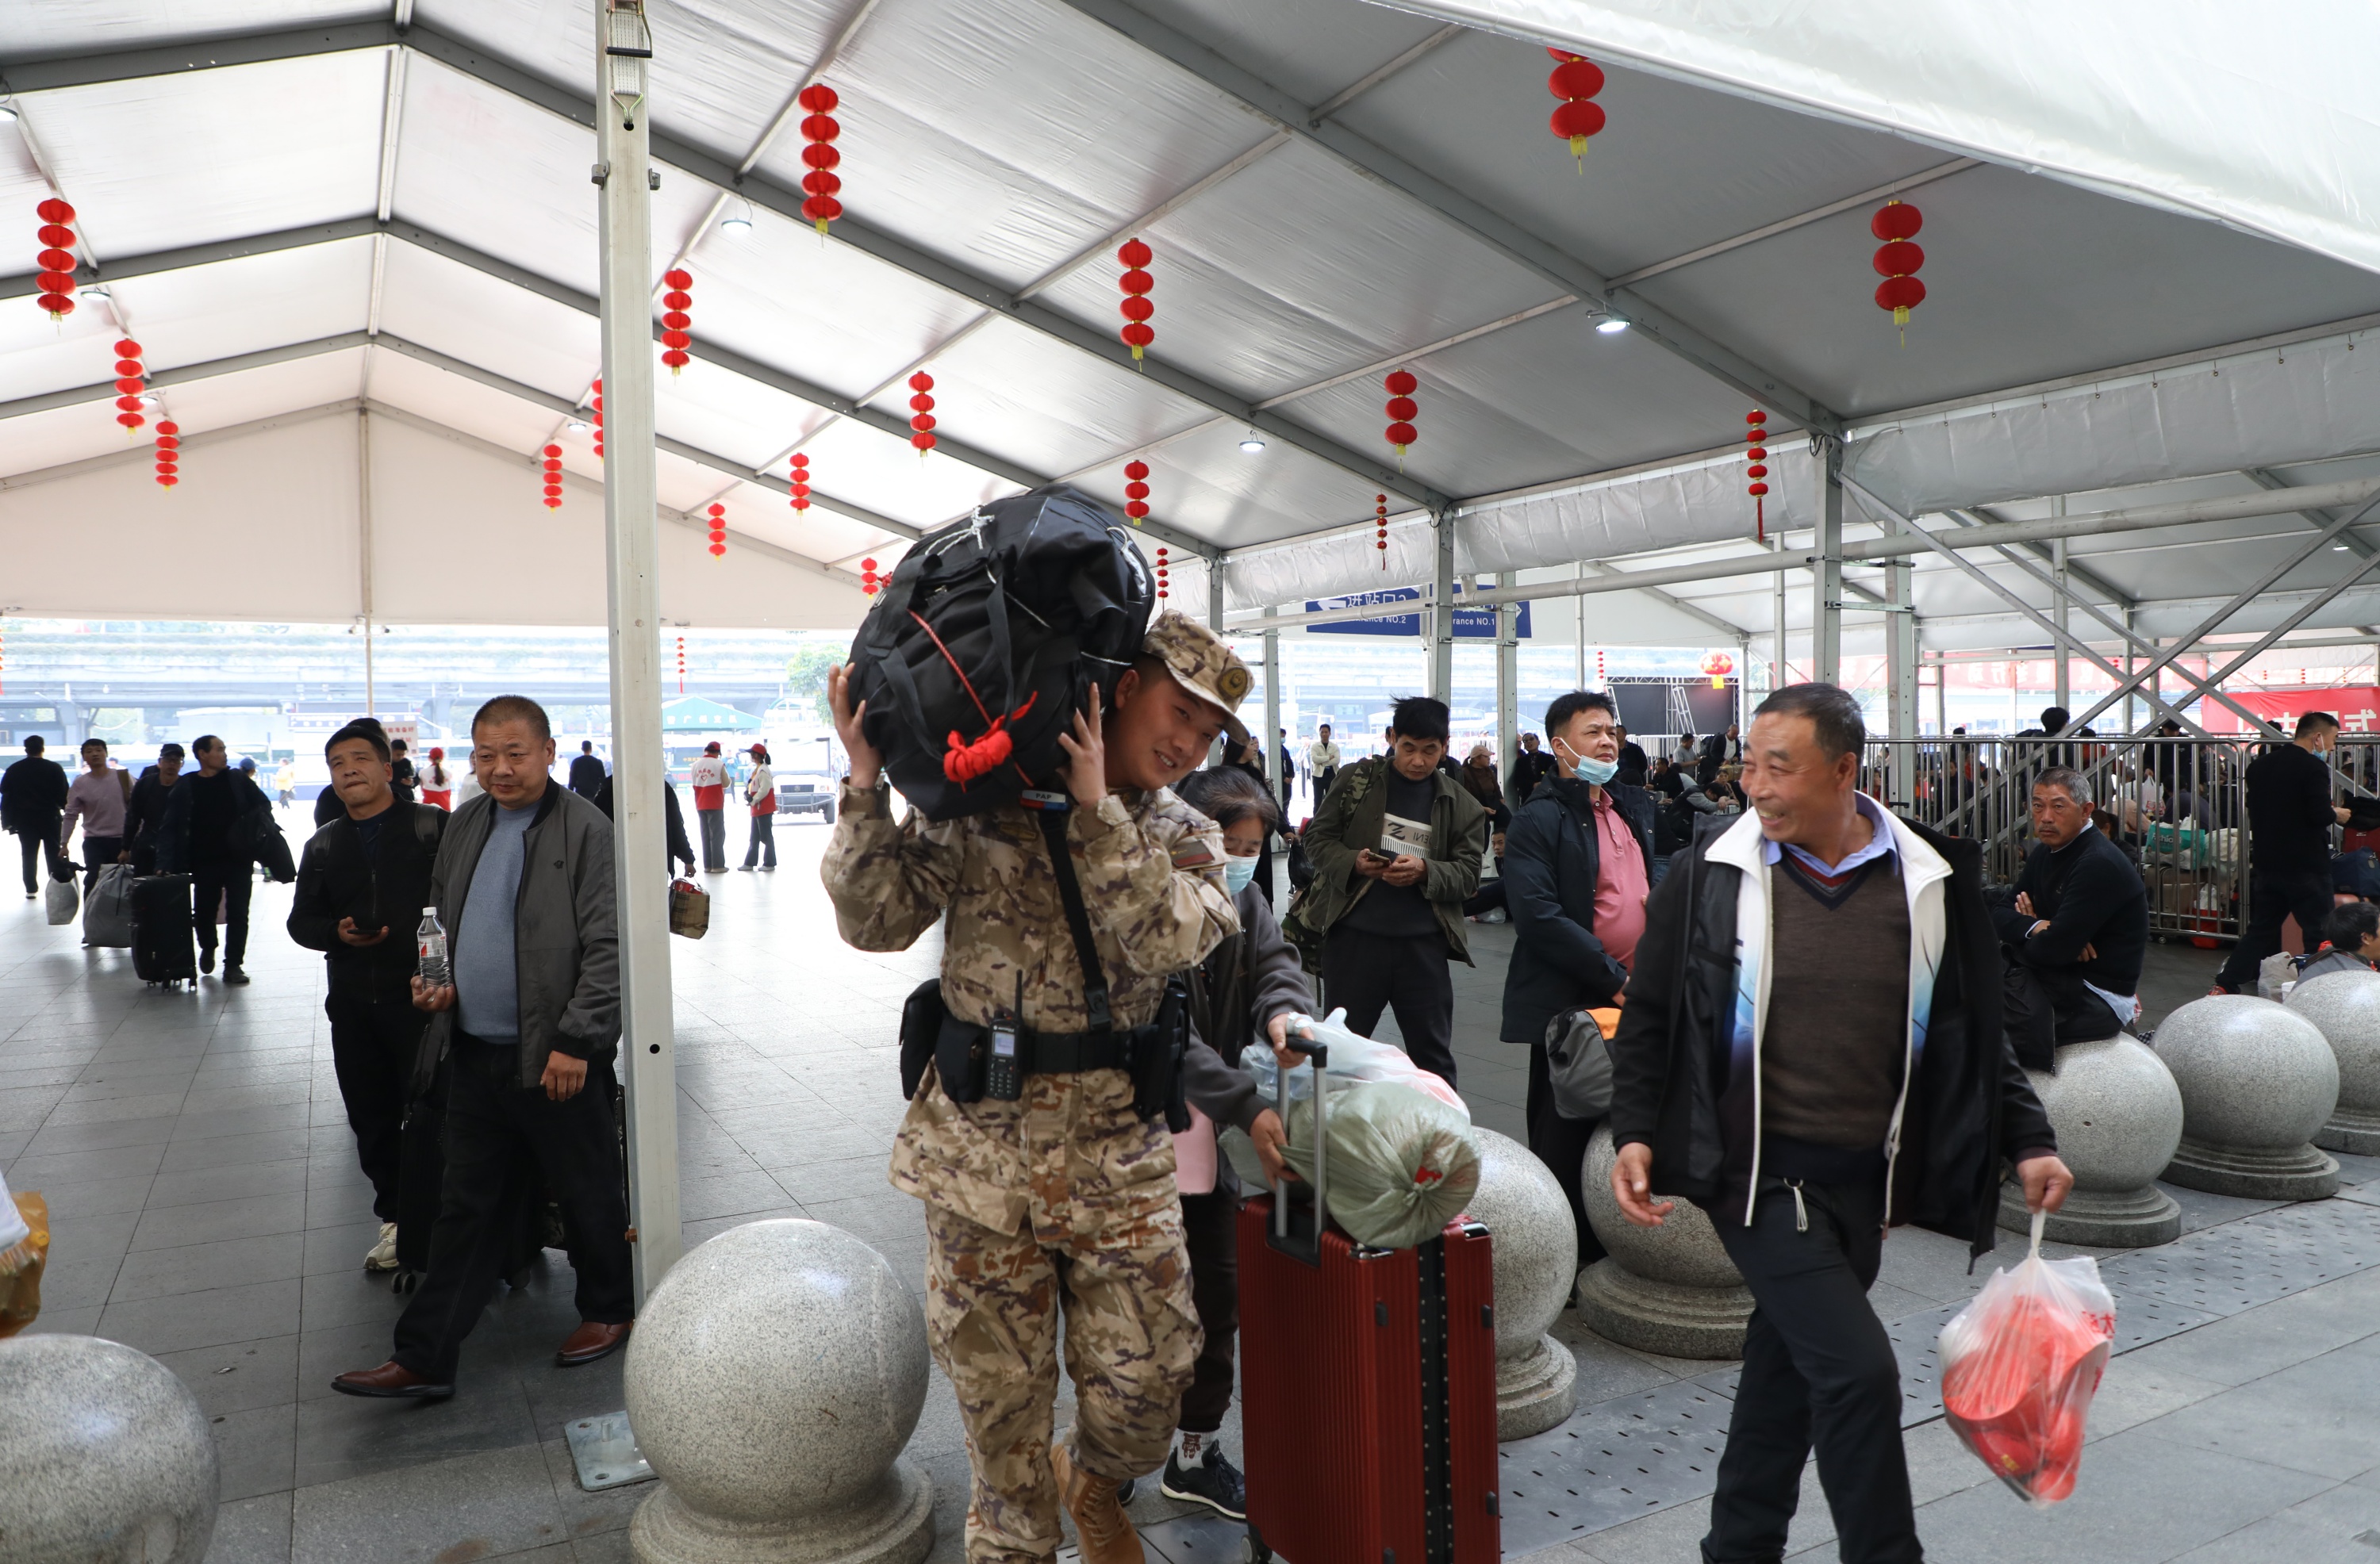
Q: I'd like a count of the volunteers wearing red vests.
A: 3